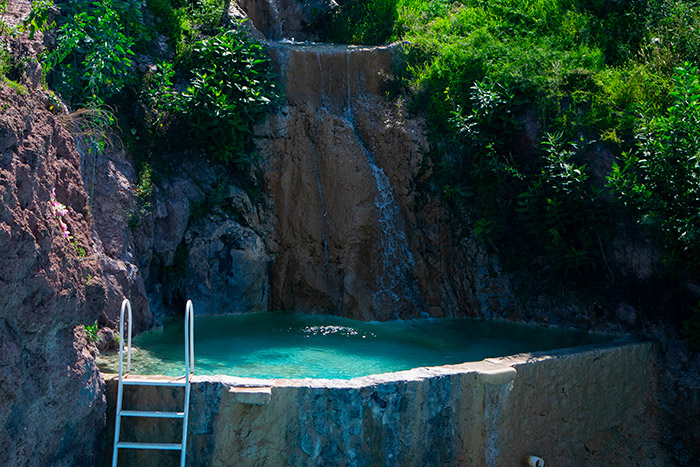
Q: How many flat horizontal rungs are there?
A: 3